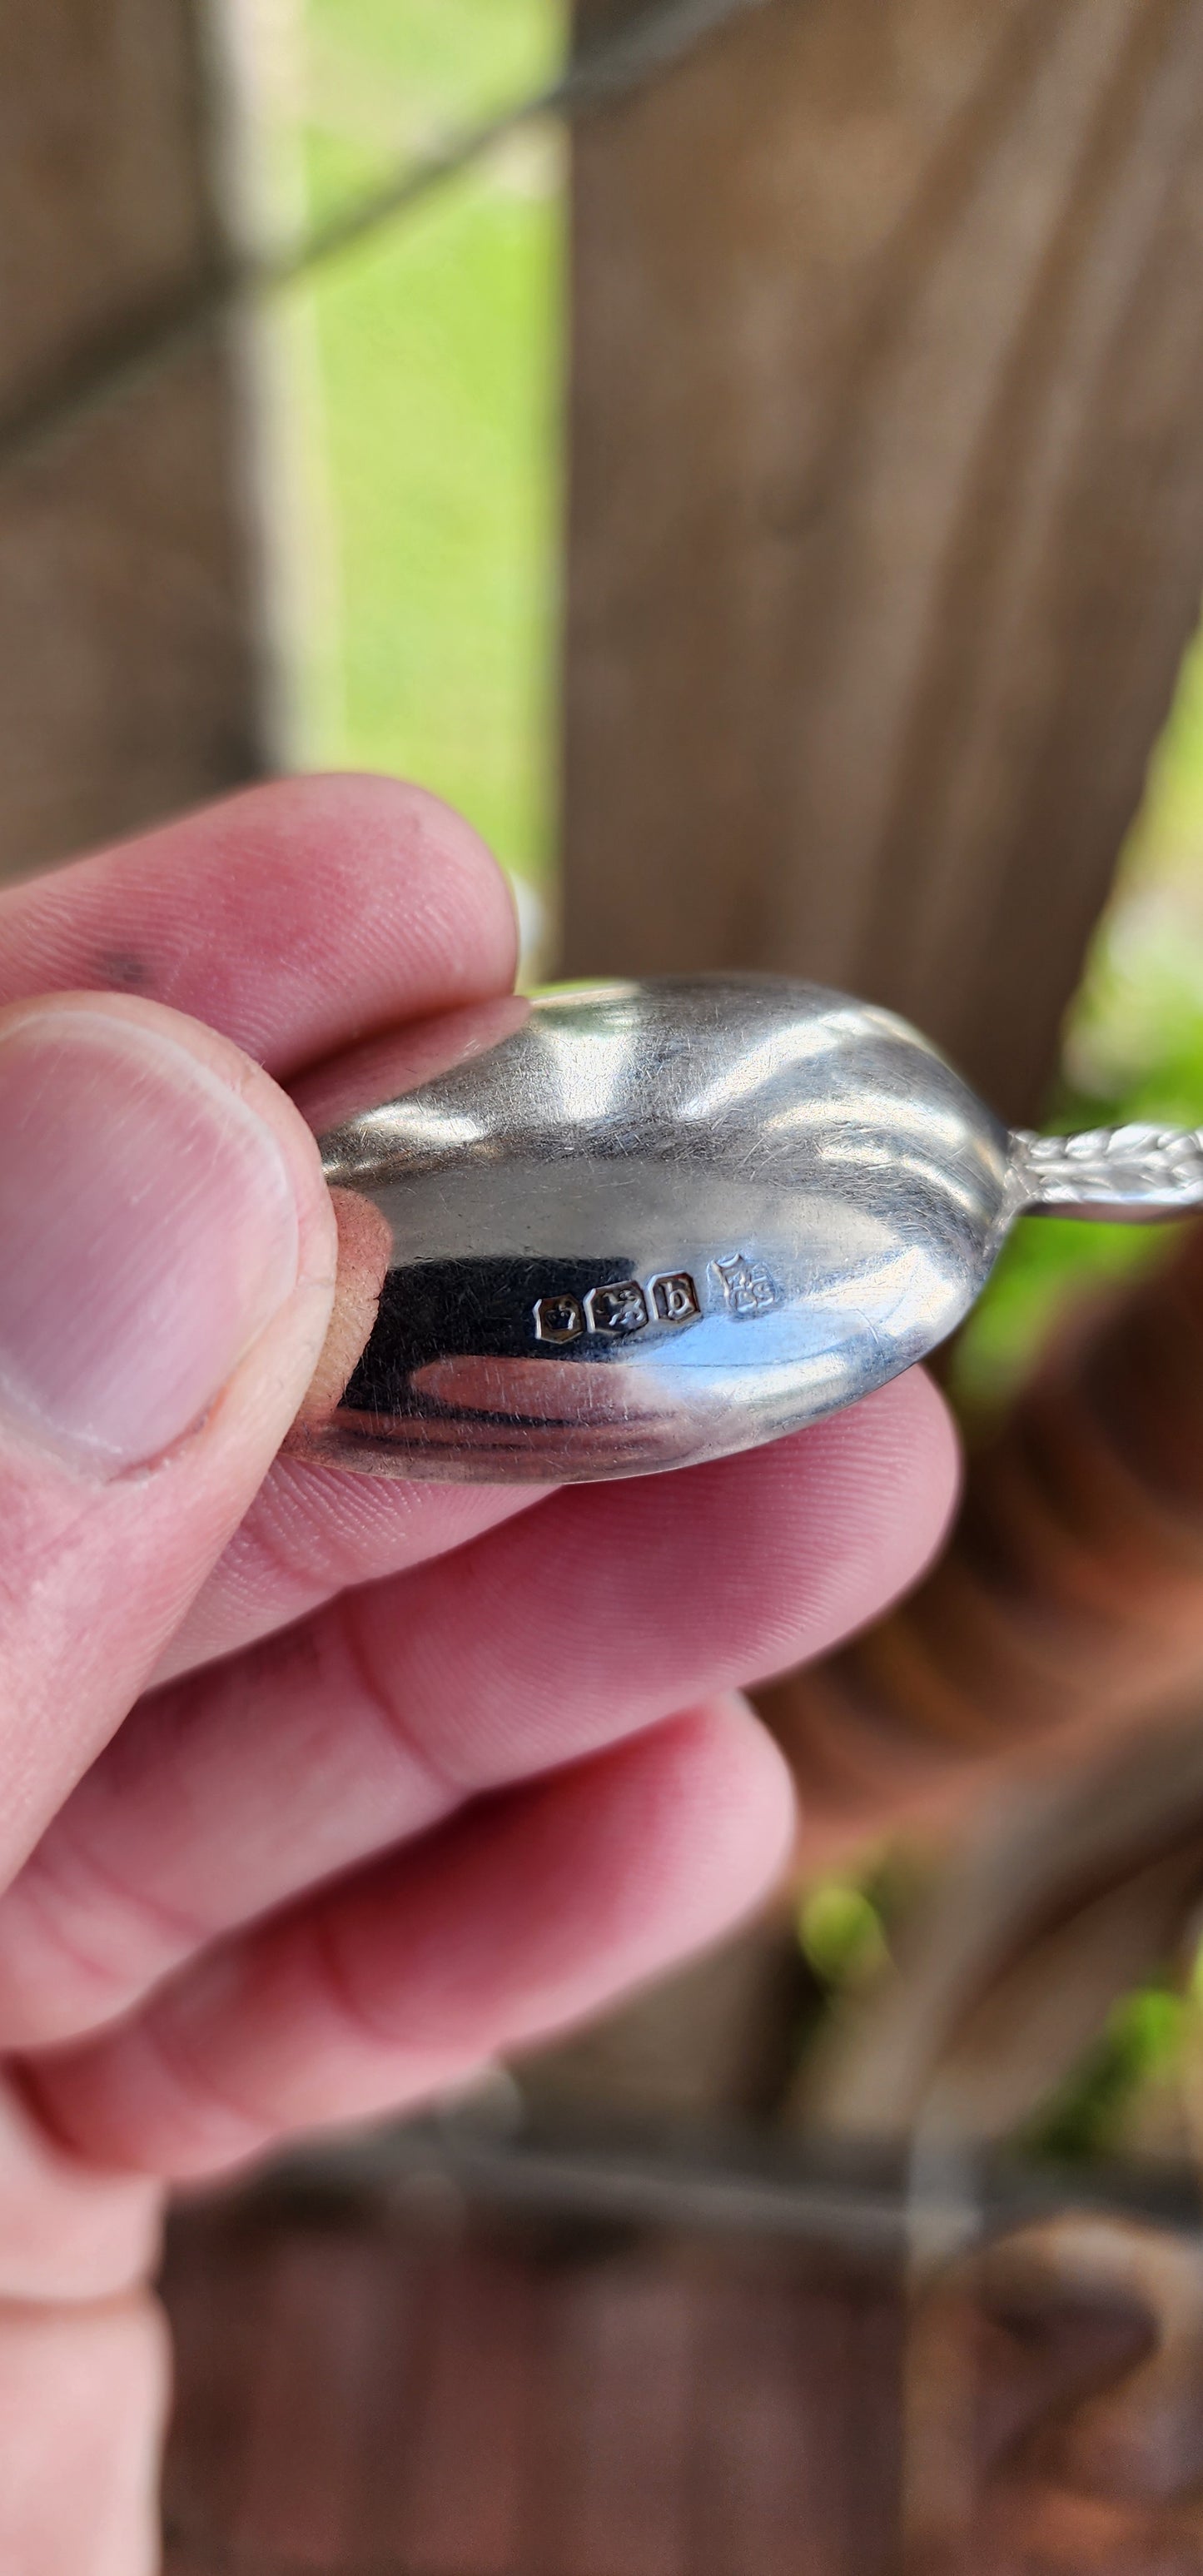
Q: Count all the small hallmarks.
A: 4